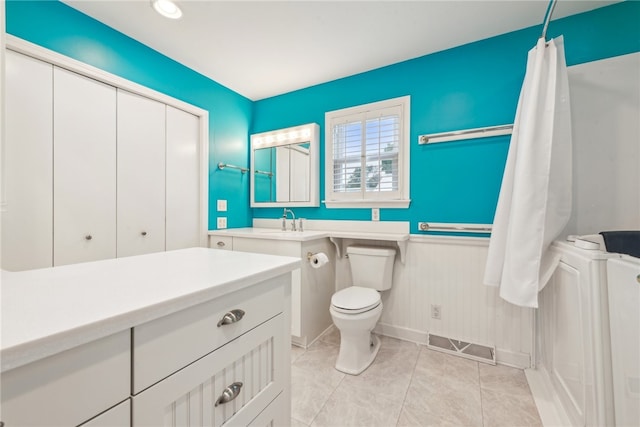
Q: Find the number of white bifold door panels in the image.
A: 4